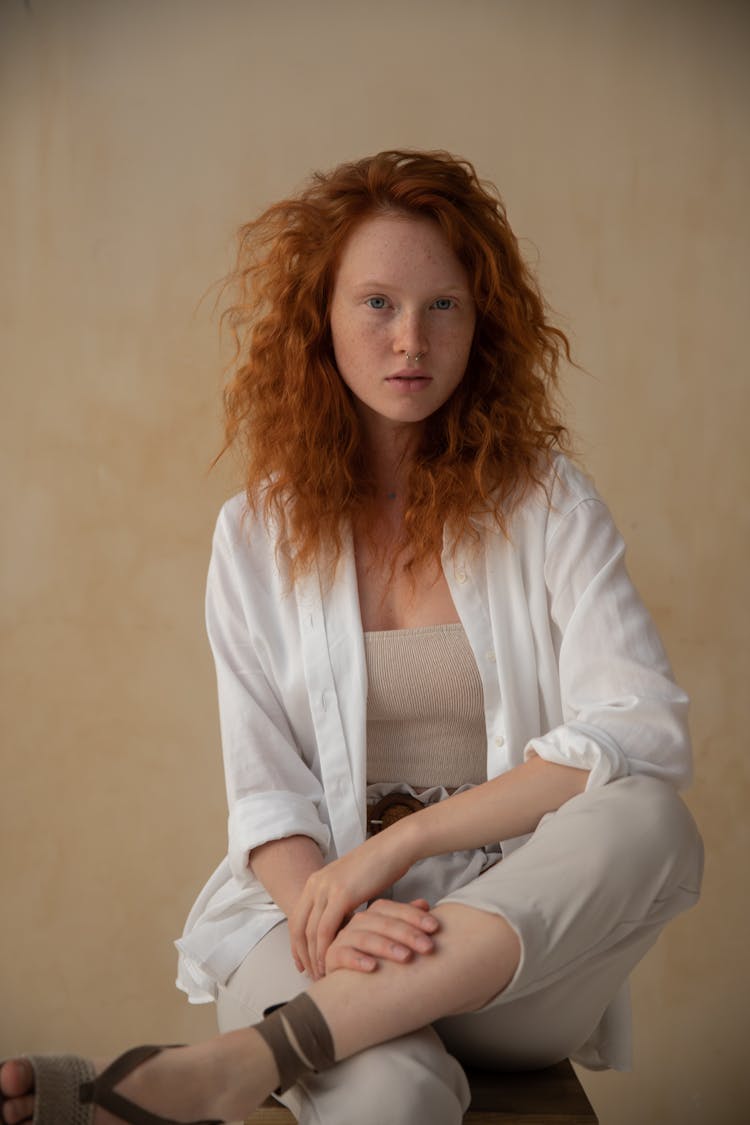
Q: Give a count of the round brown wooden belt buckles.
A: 1